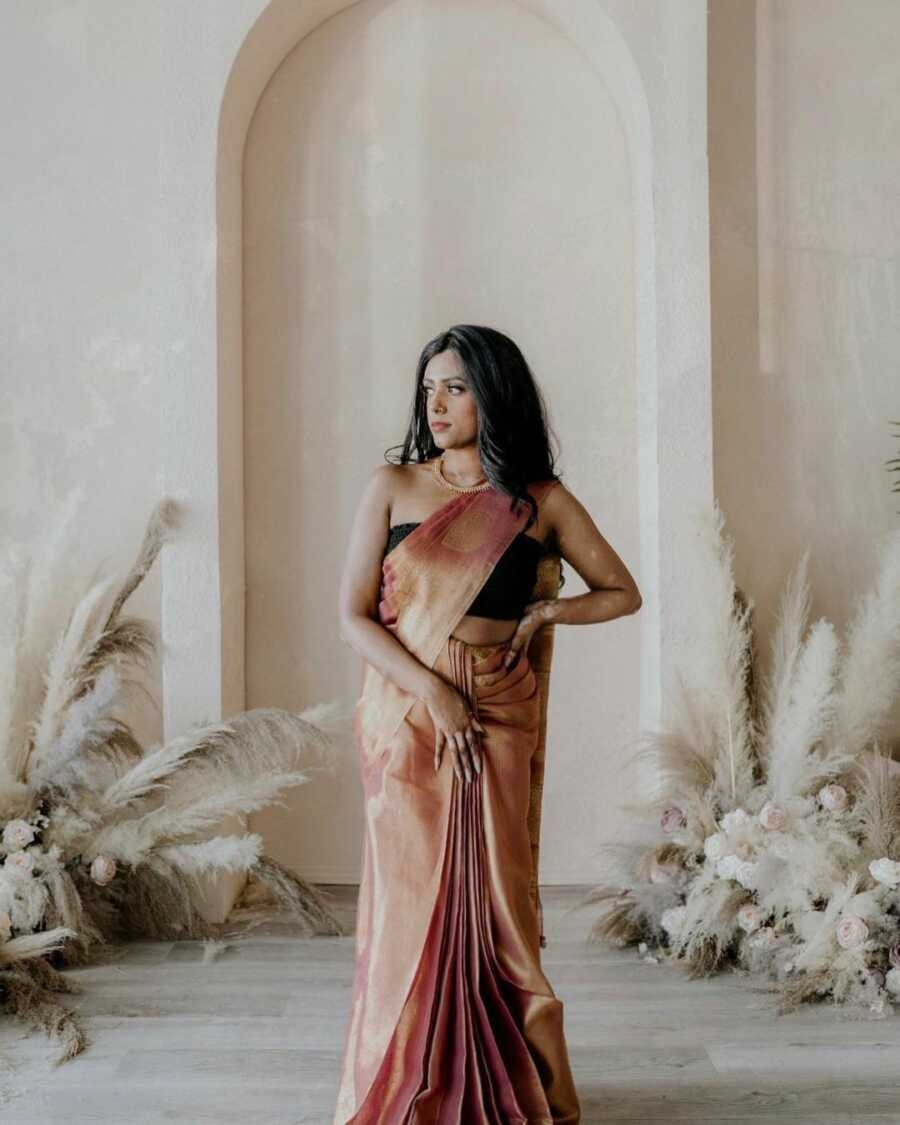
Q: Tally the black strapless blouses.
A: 1